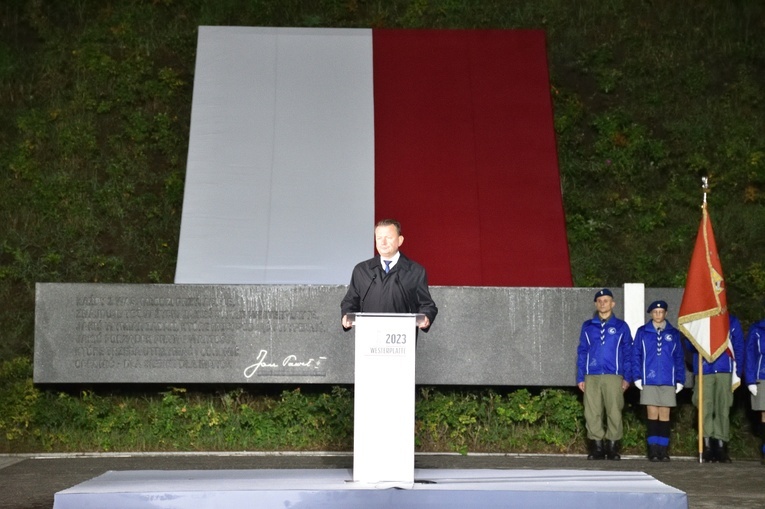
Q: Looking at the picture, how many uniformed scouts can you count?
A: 4